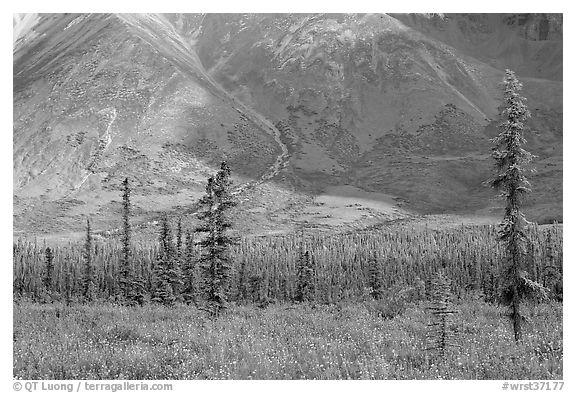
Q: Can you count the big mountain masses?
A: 2